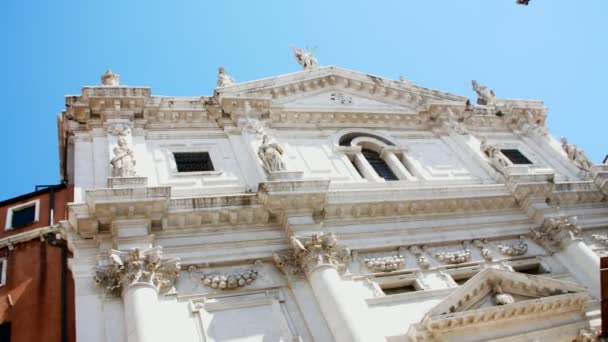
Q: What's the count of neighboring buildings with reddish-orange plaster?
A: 1